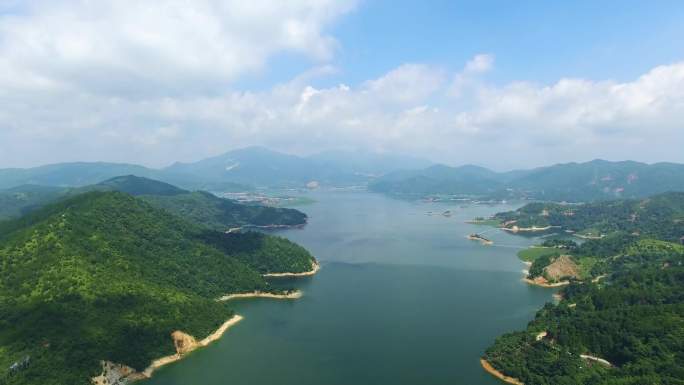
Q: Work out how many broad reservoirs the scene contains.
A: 1